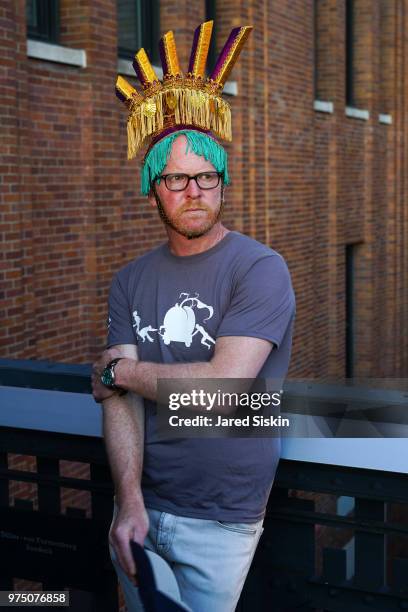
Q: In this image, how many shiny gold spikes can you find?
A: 5